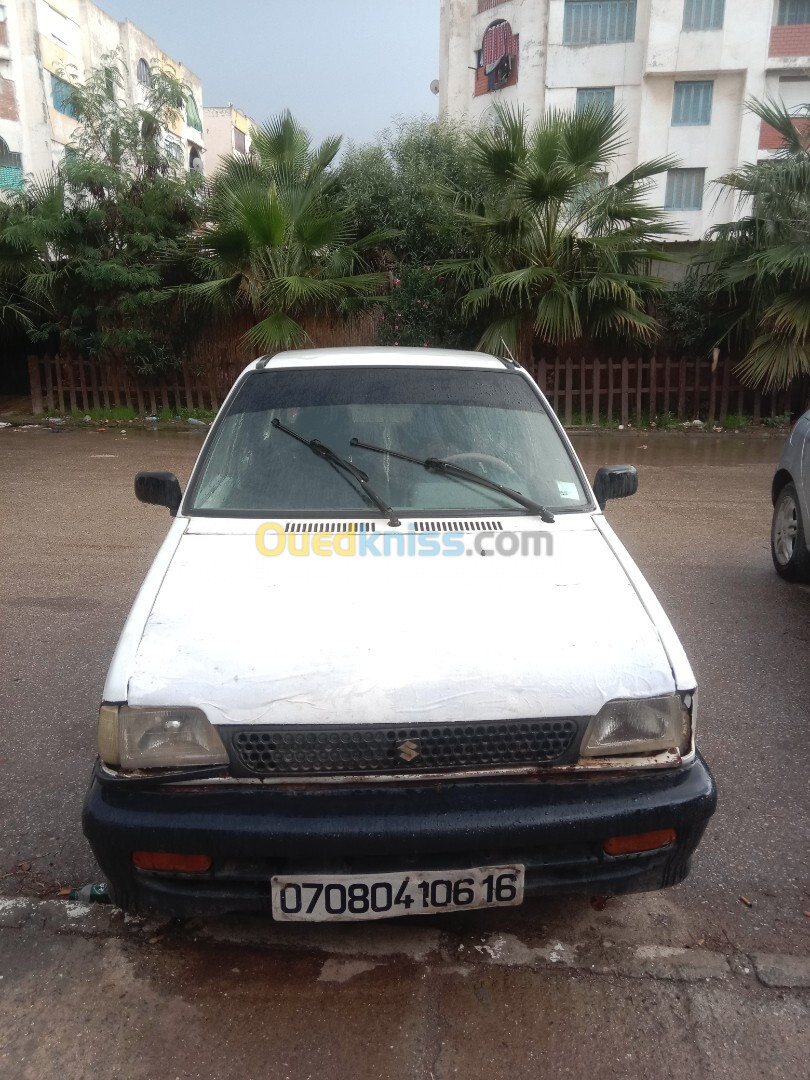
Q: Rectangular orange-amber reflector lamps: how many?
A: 2